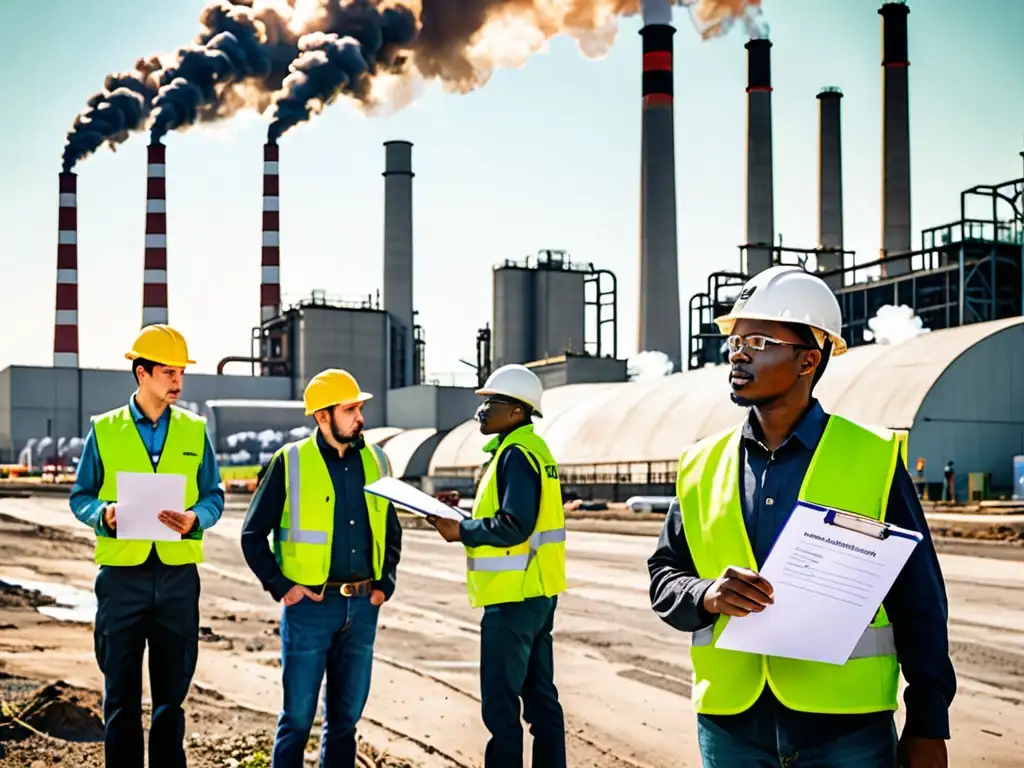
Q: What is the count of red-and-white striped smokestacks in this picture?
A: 3